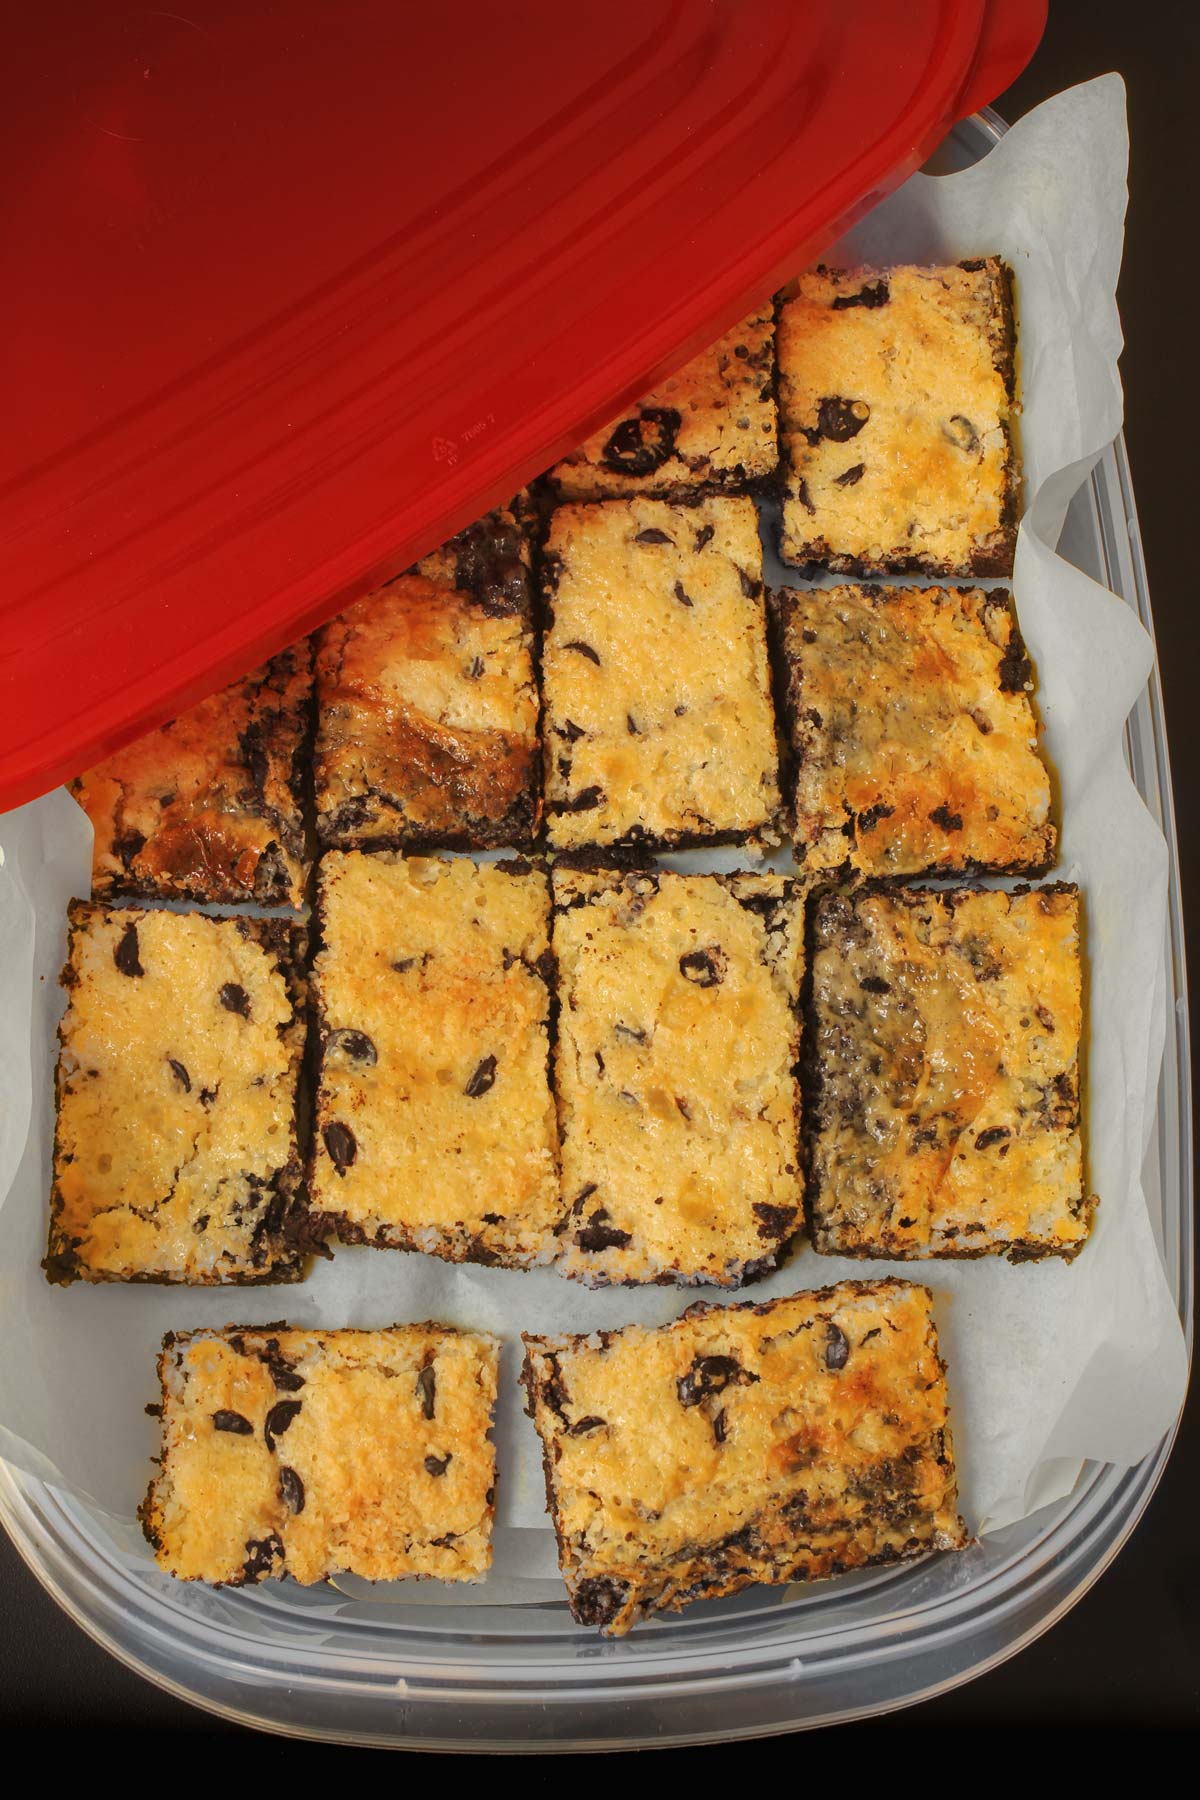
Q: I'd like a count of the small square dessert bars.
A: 12